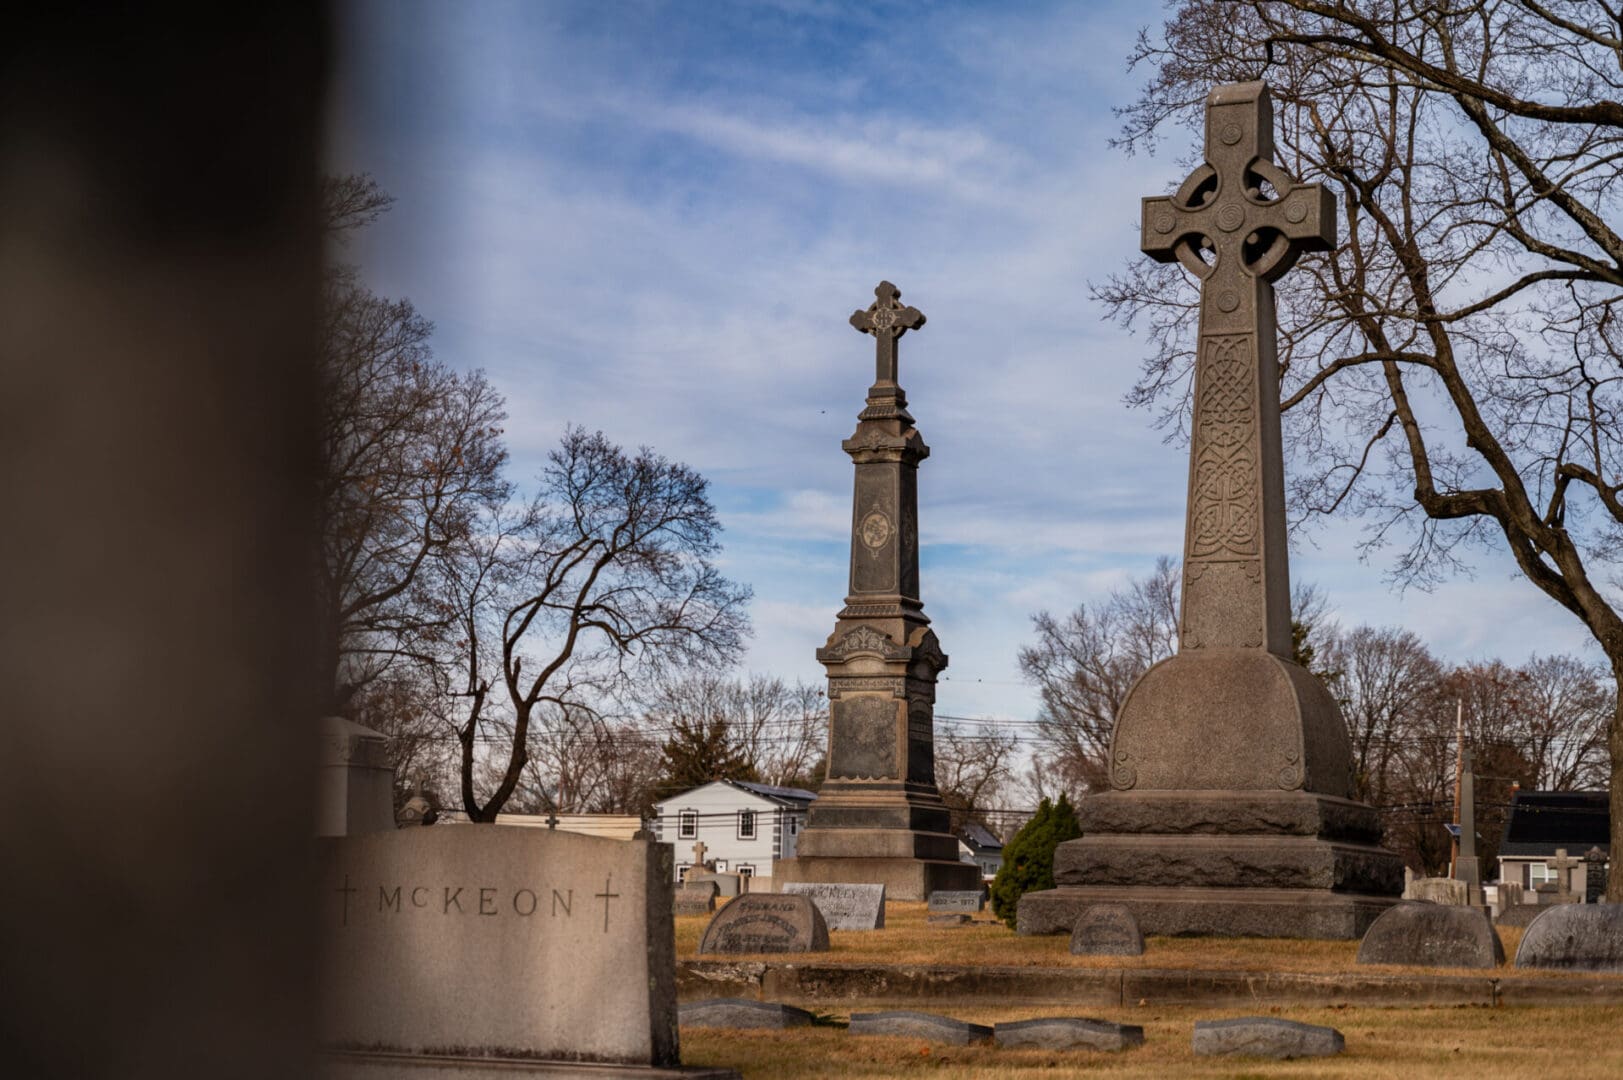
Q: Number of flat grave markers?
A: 4